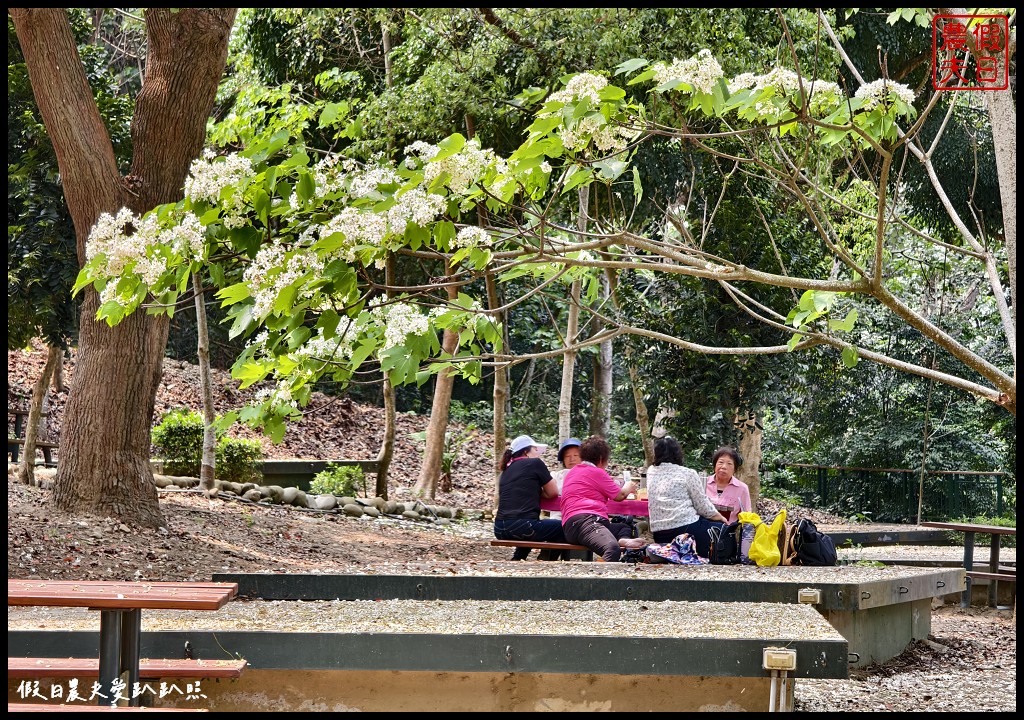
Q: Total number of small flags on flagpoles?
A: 0